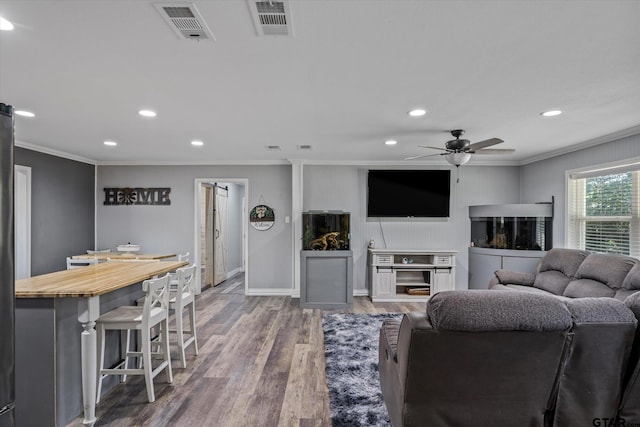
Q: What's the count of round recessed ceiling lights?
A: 8